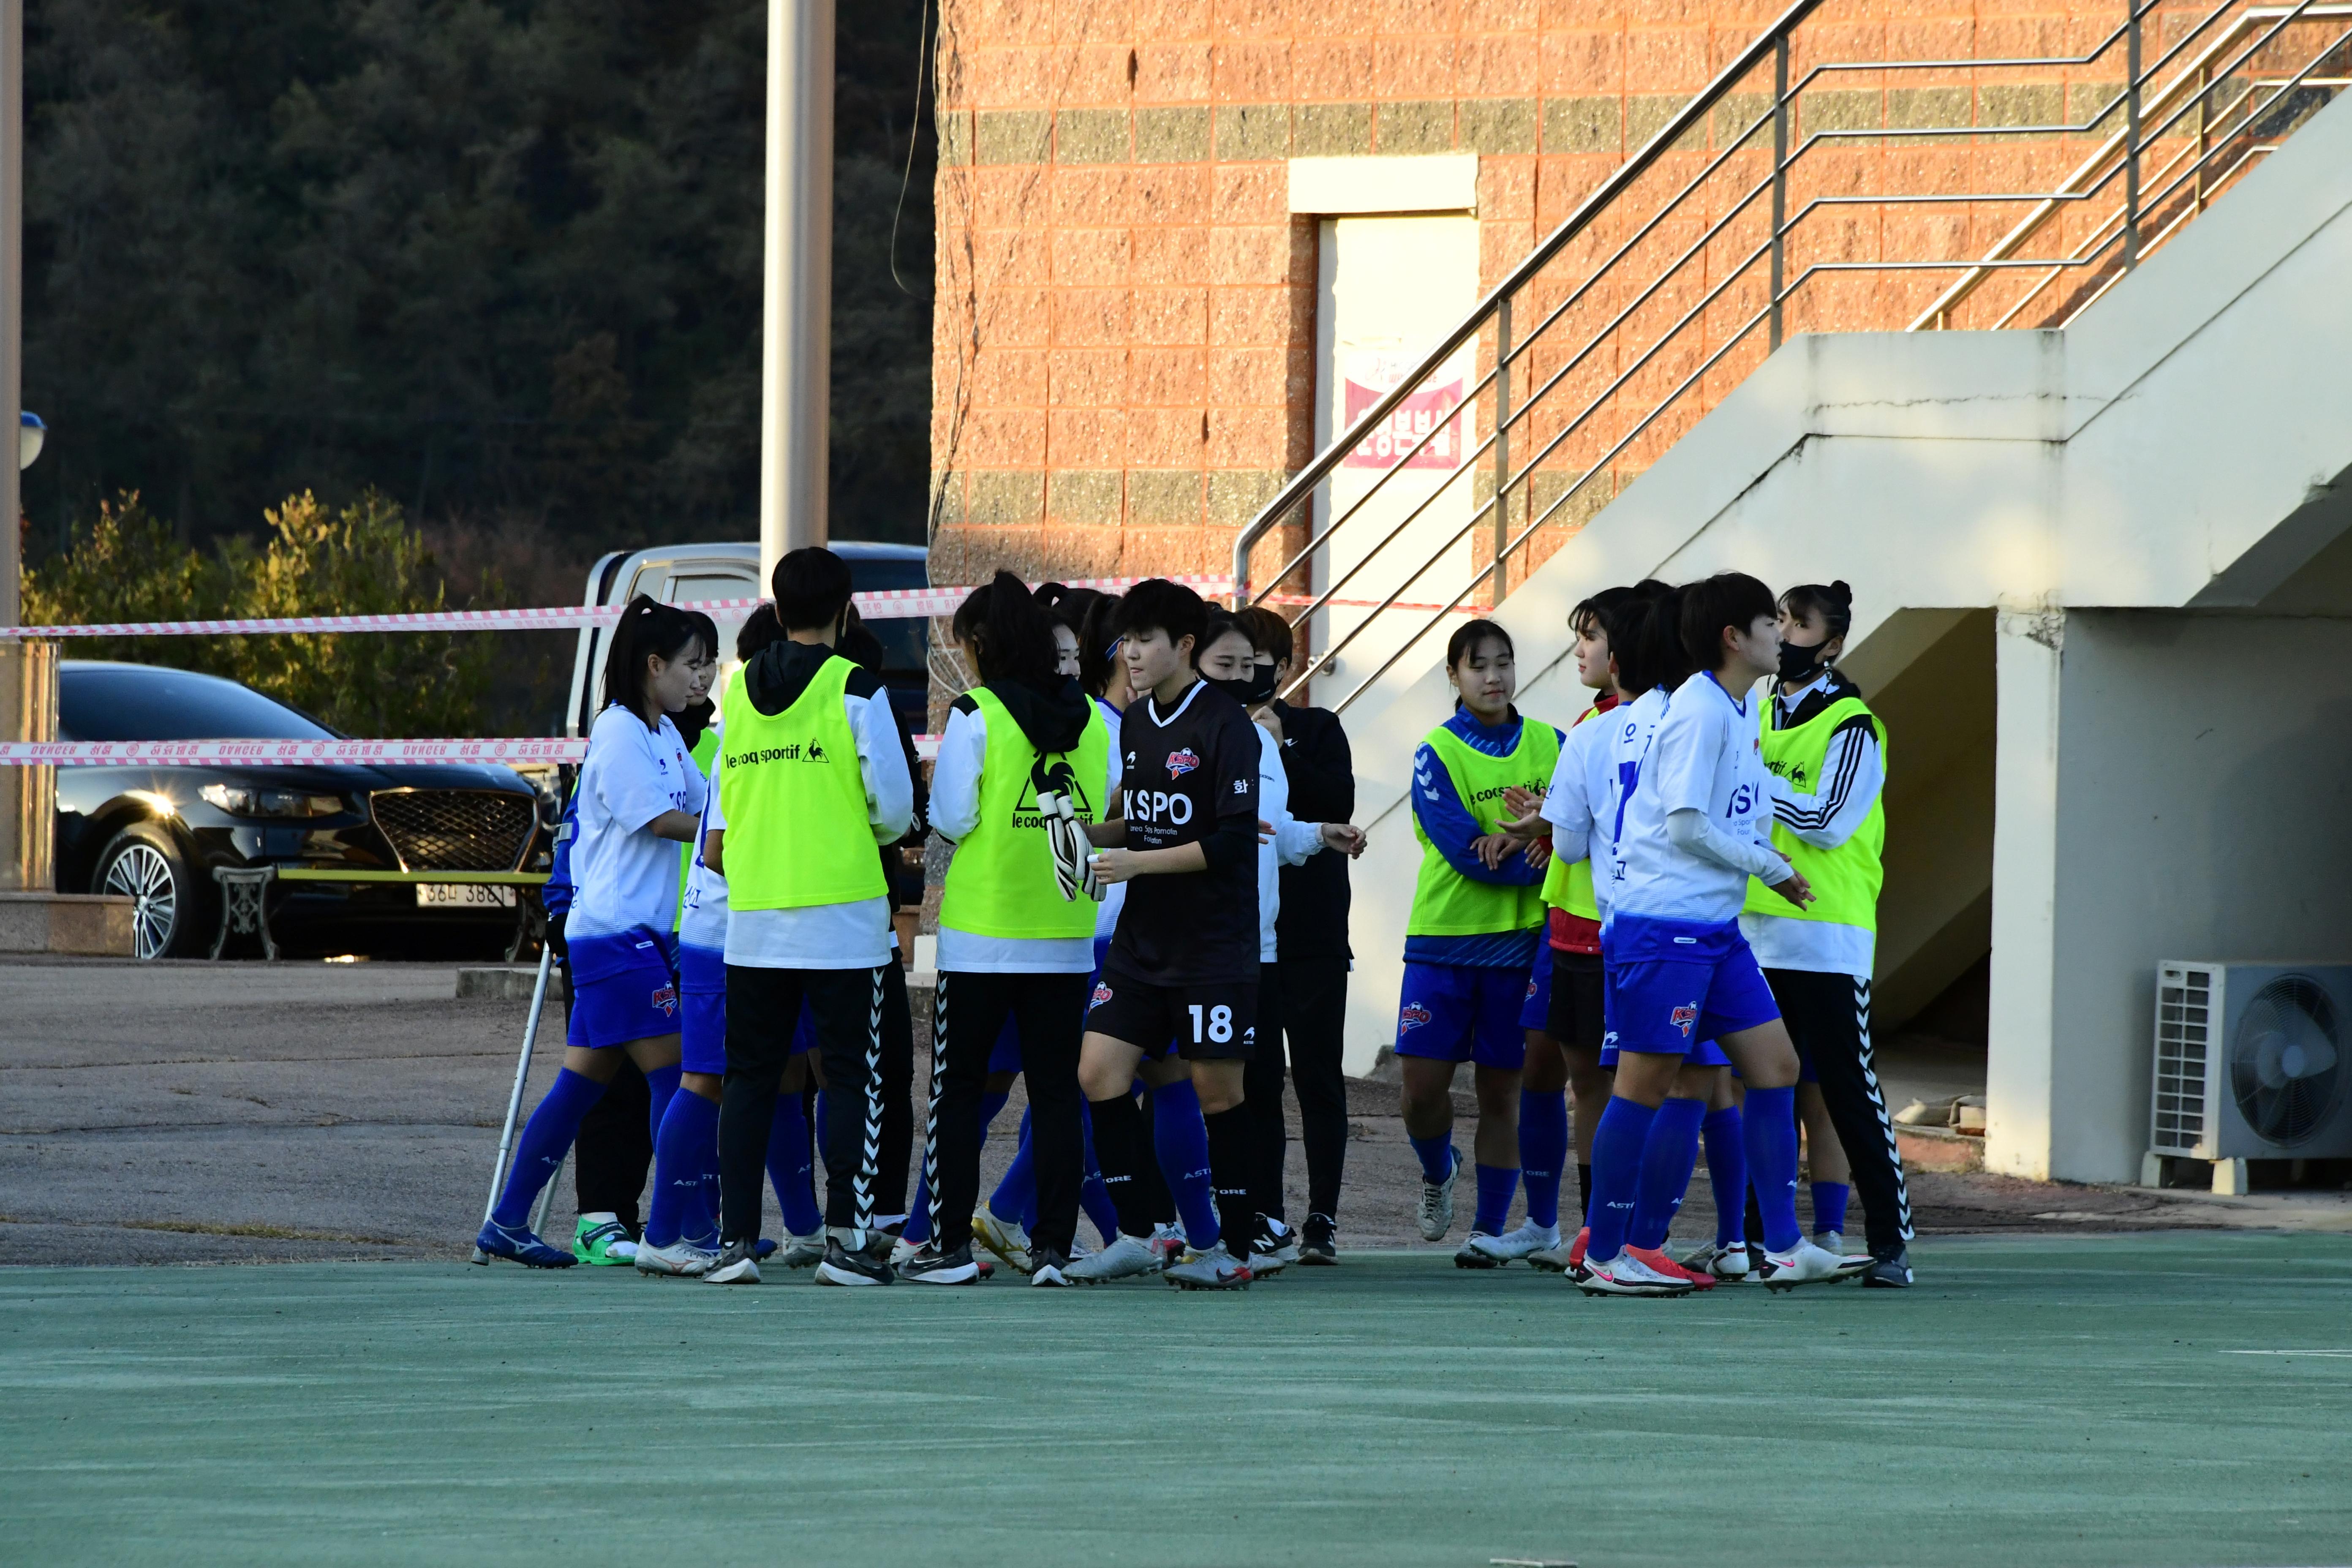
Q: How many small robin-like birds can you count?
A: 0